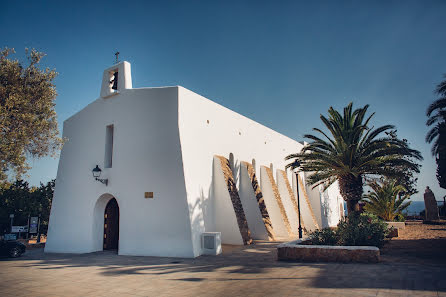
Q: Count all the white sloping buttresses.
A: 5